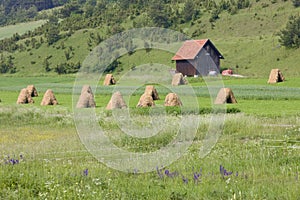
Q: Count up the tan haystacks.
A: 12